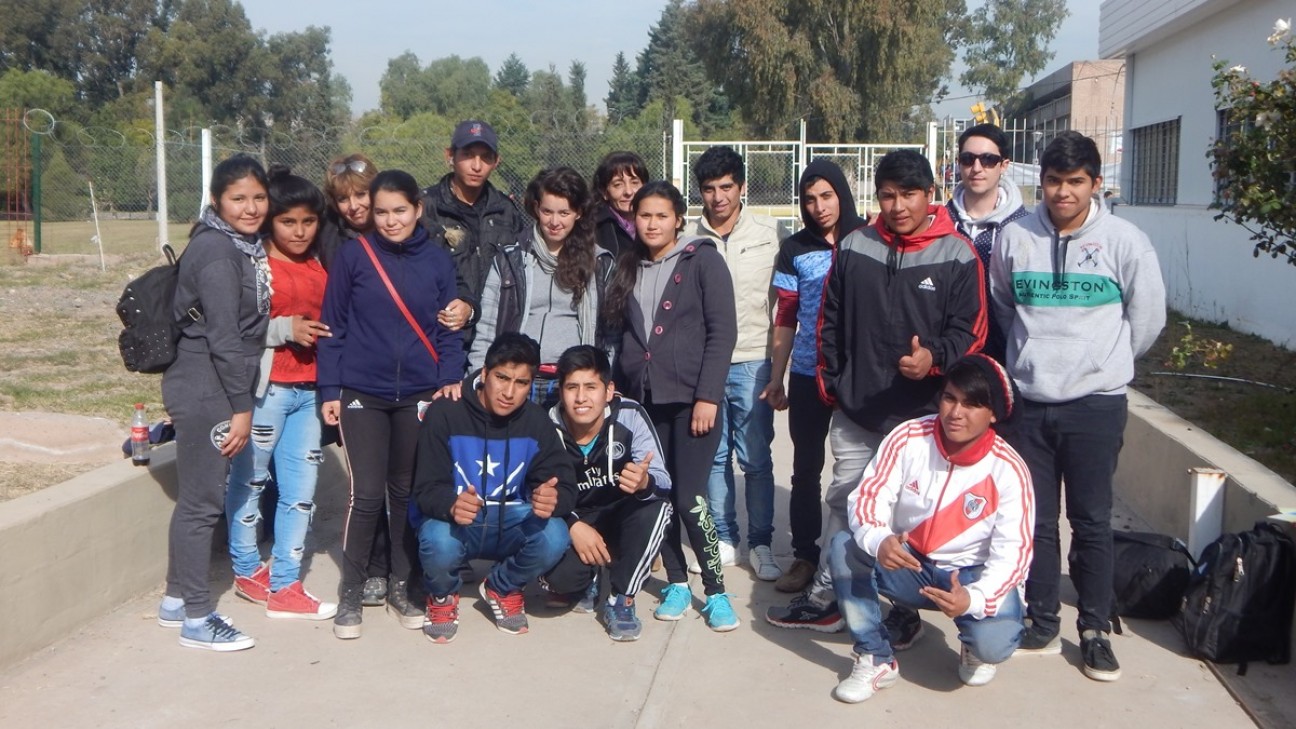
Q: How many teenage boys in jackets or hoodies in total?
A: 9